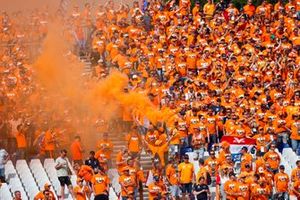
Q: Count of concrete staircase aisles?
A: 1